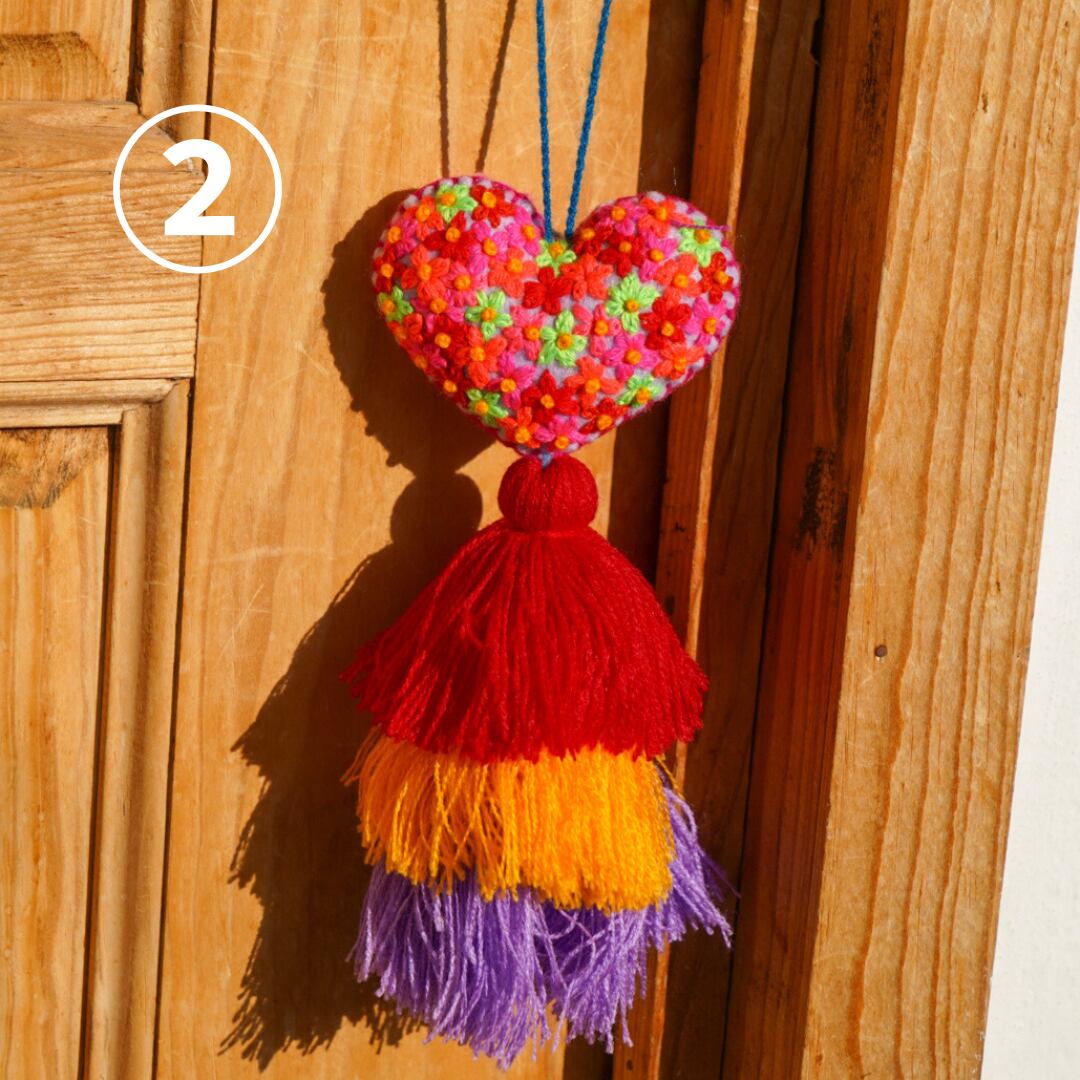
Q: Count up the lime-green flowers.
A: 9